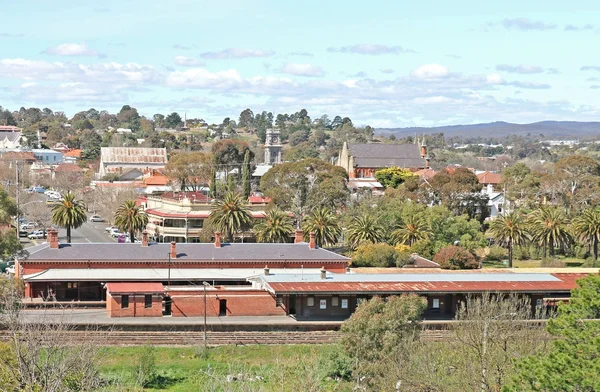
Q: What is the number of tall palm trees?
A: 10